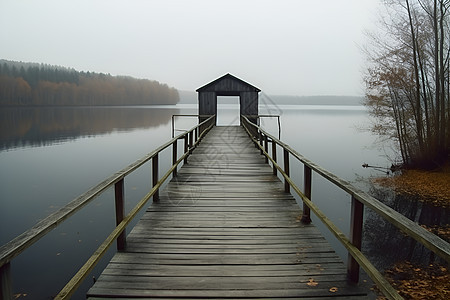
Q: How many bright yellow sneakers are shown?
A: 0